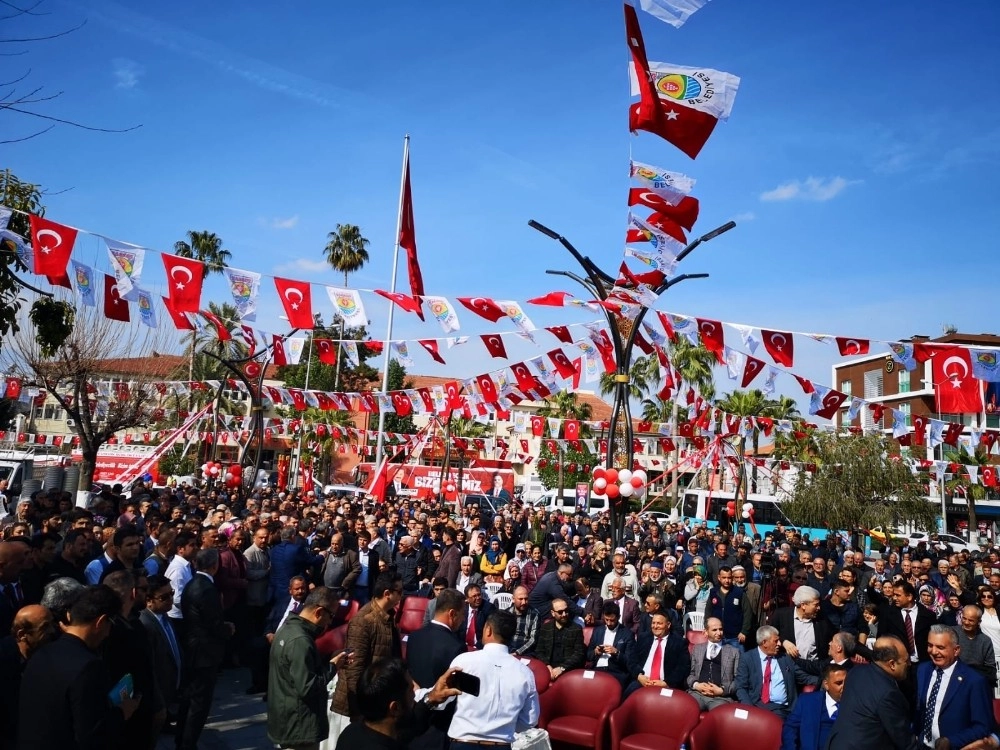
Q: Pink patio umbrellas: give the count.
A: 0